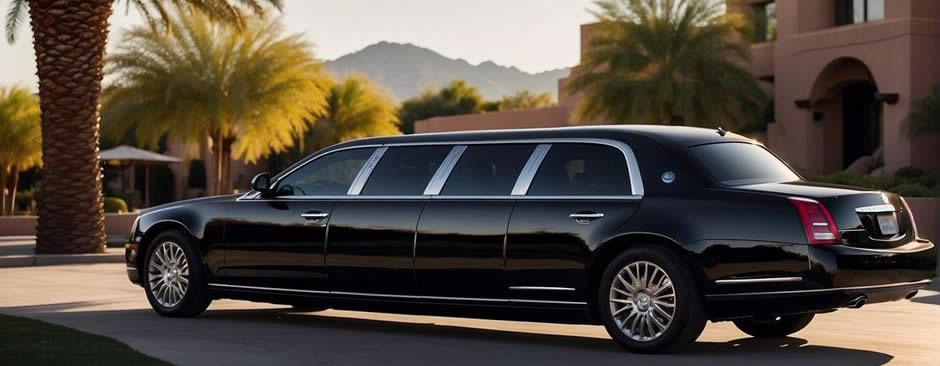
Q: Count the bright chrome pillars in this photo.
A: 3